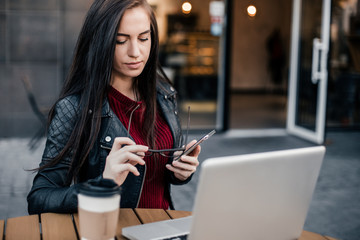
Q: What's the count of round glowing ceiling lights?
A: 2